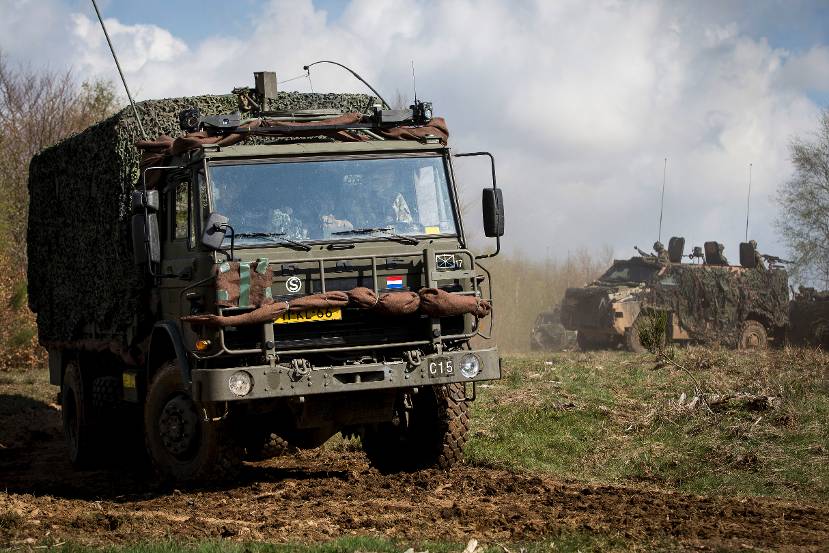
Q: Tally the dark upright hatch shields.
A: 3